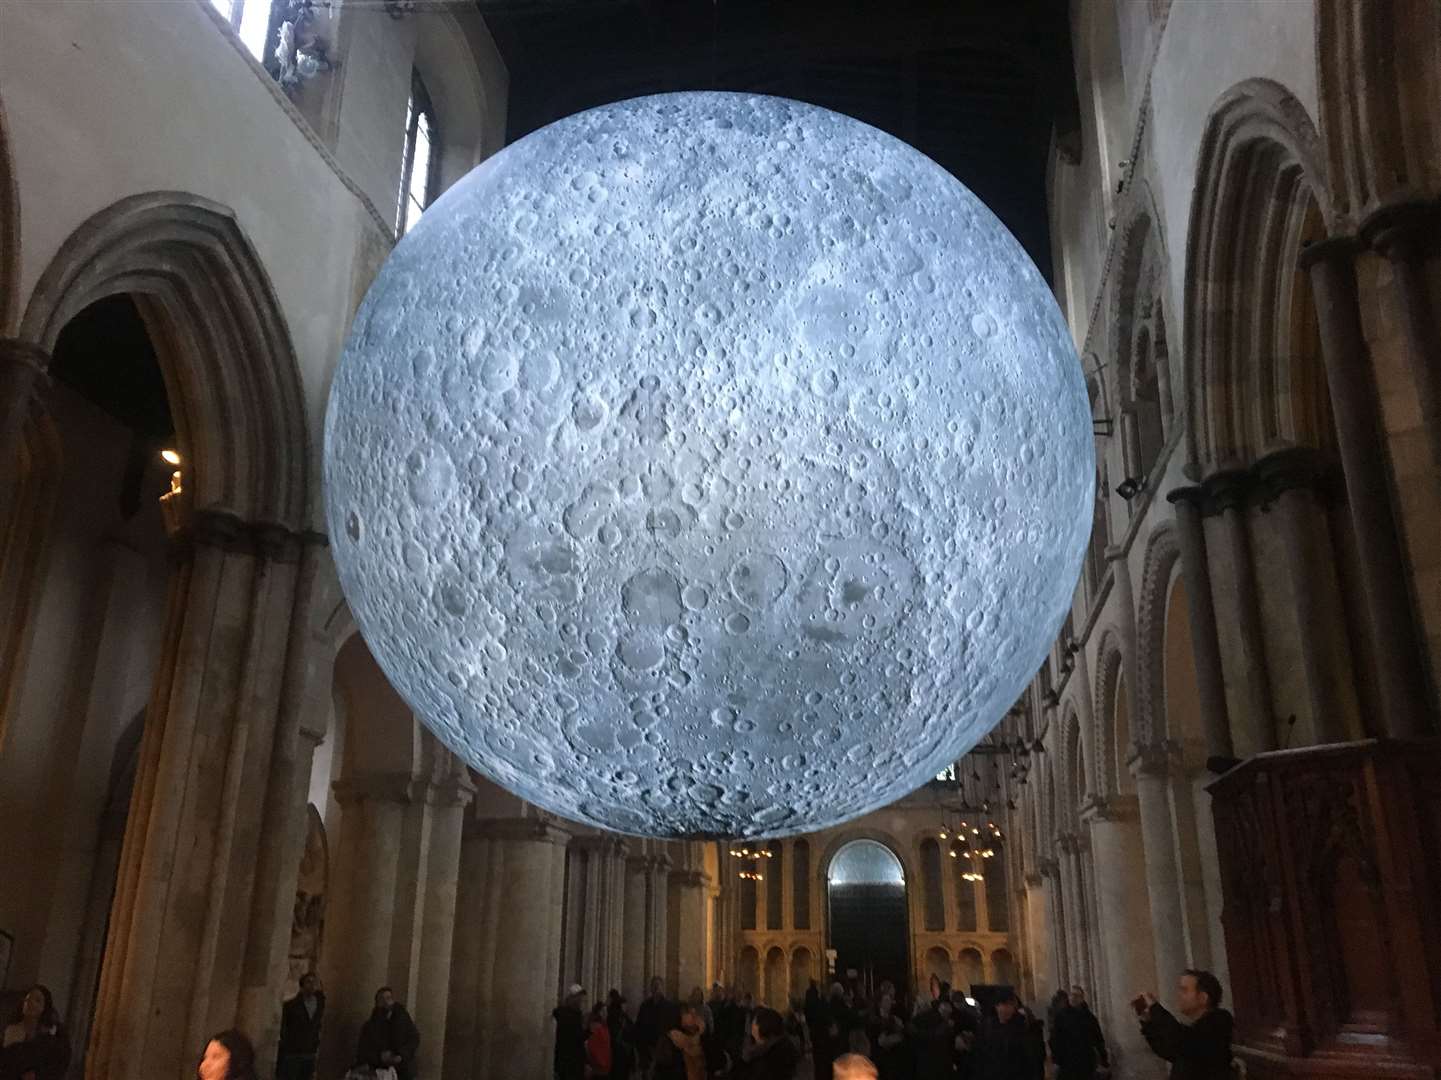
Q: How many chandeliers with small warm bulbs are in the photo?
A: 2